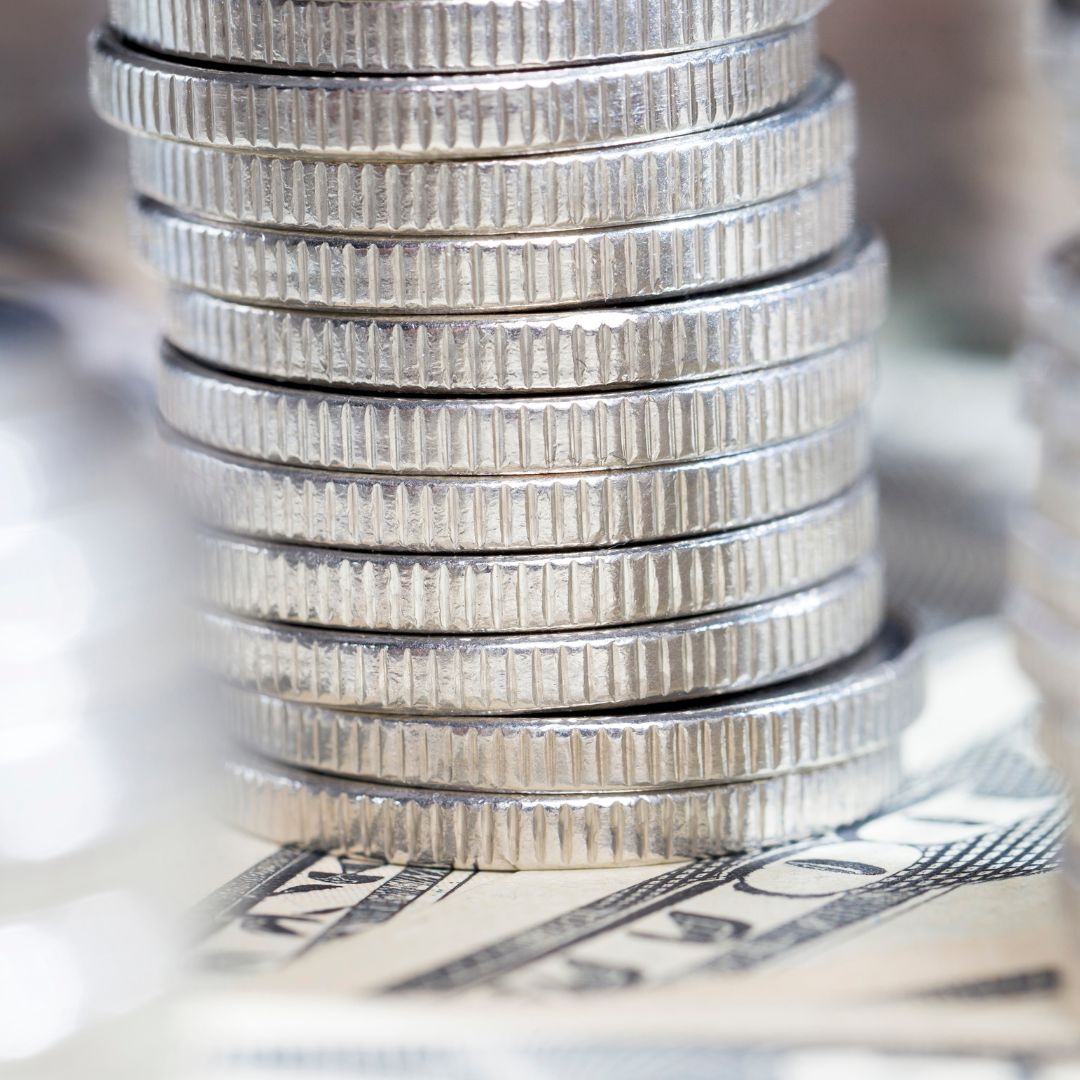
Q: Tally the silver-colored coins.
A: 11